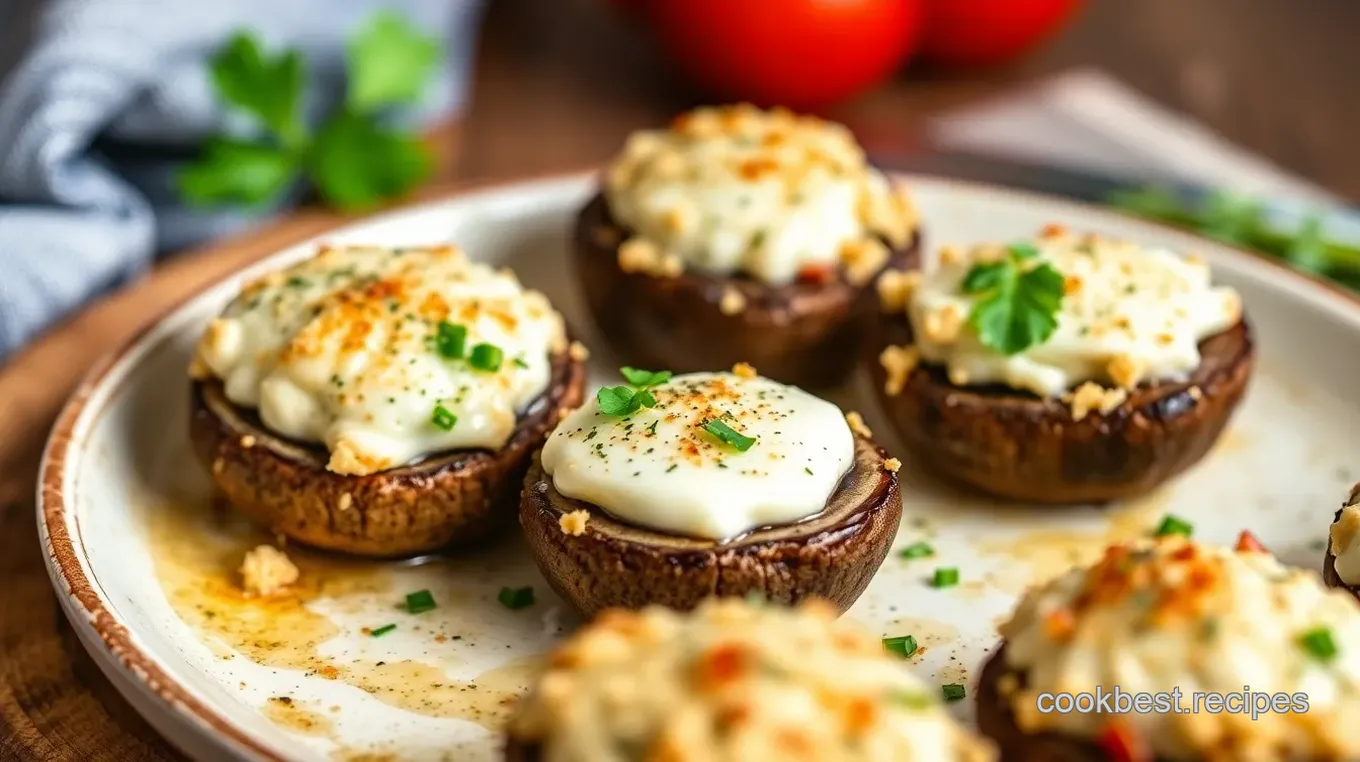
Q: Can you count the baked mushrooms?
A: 7